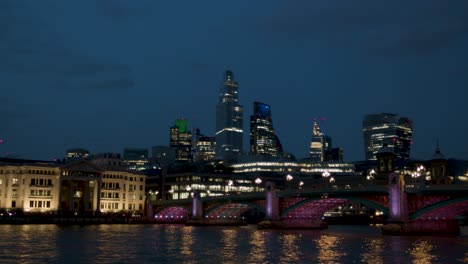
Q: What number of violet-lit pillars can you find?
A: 3